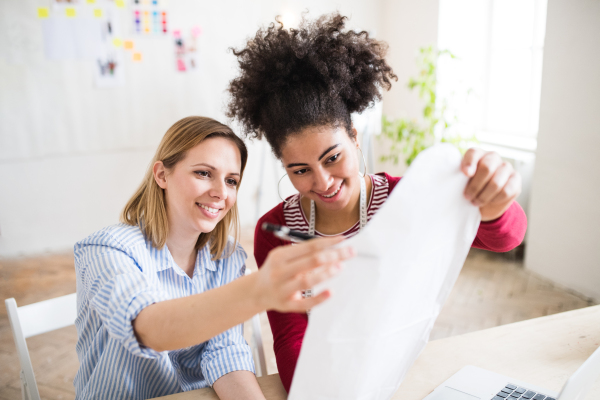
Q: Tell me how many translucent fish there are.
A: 0